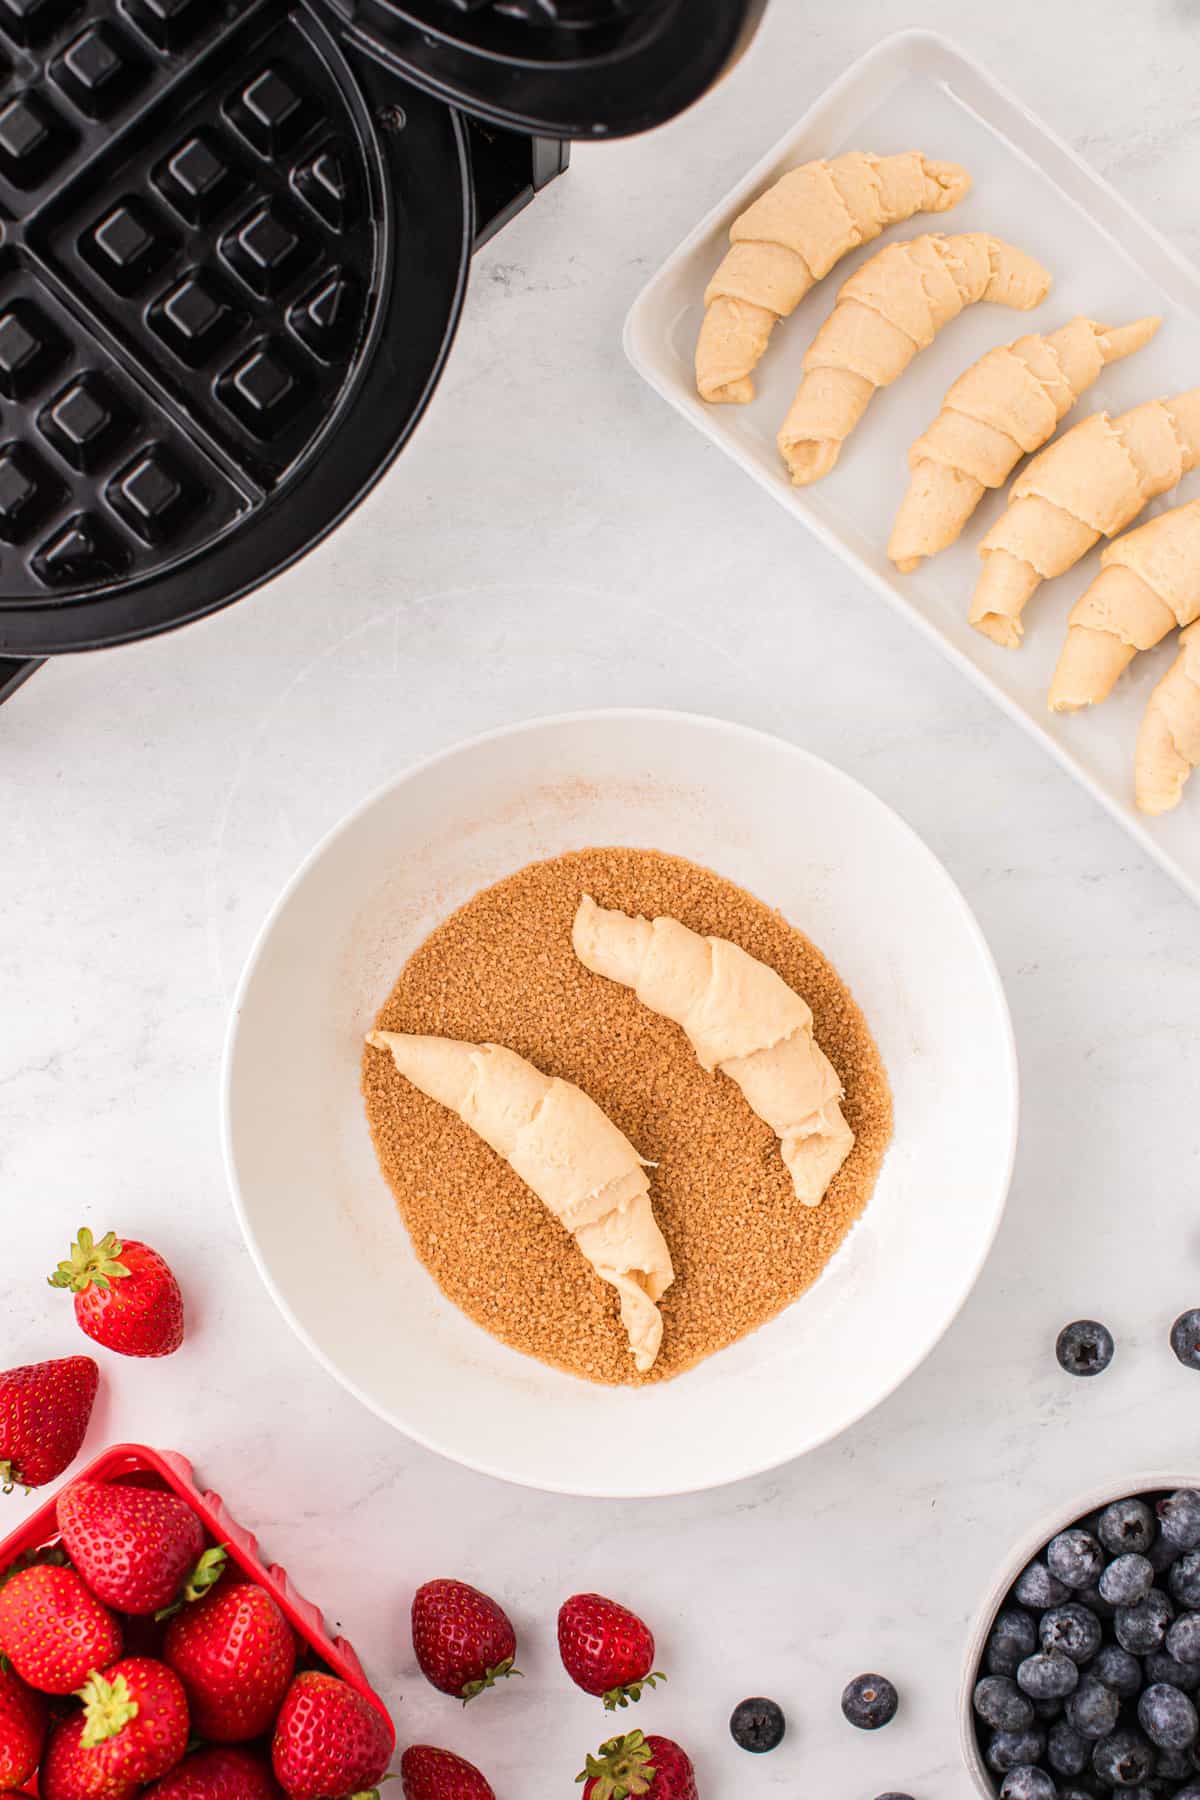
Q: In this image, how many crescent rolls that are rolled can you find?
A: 8